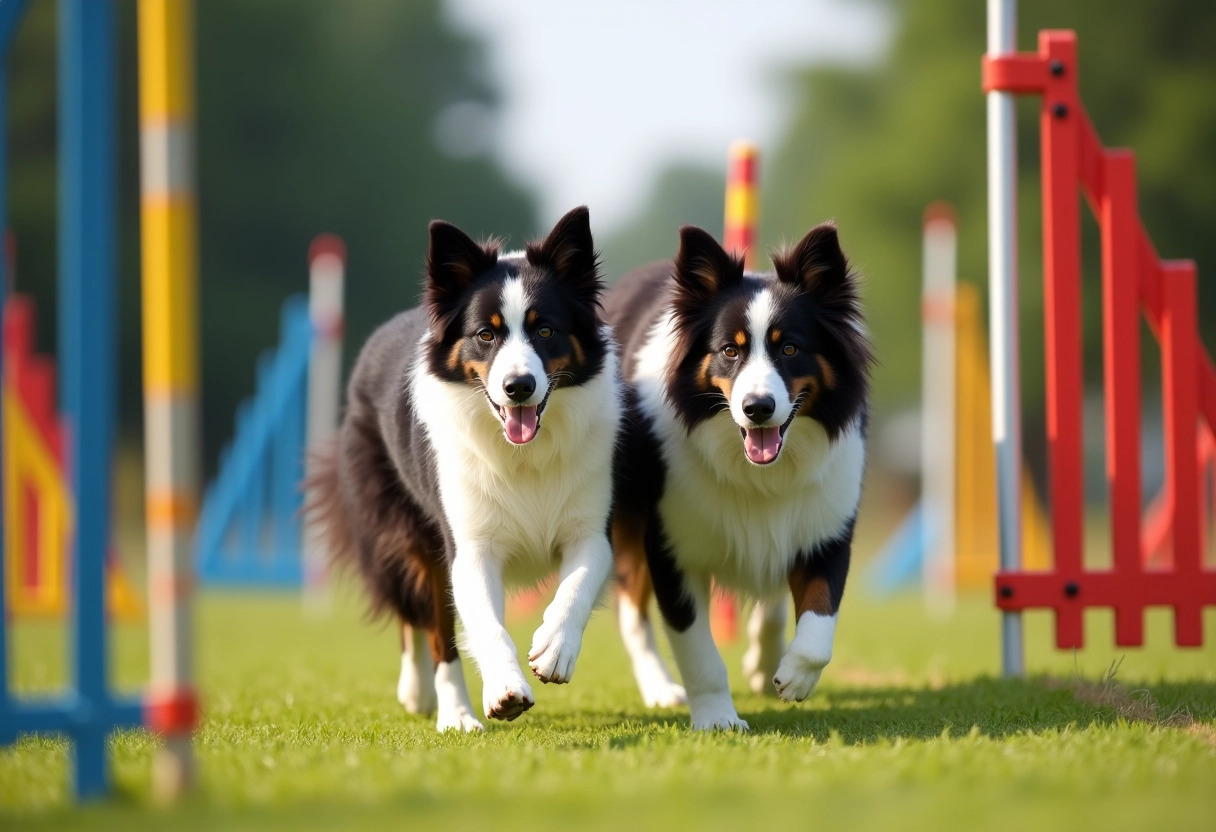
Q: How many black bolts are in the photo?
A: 4